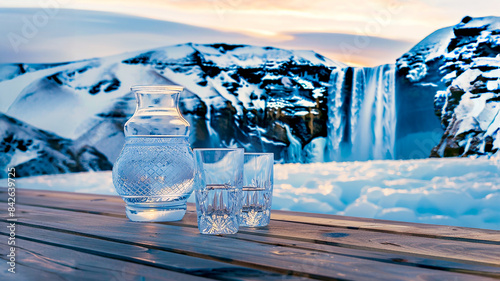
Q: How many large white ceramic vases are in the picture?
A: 0